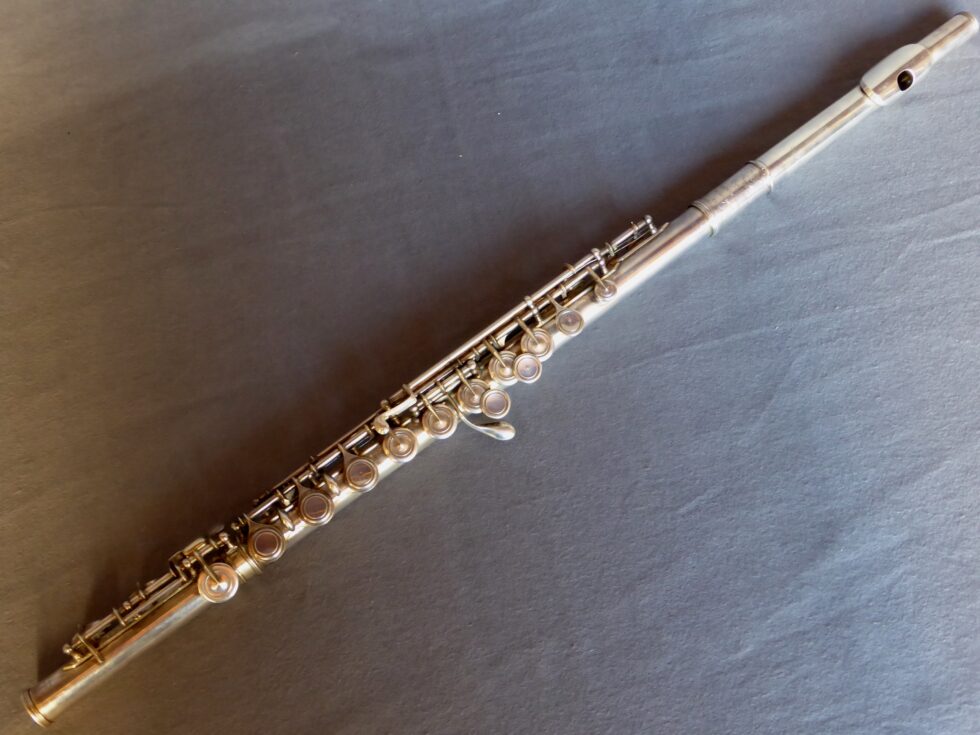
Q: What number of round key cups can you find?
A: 13